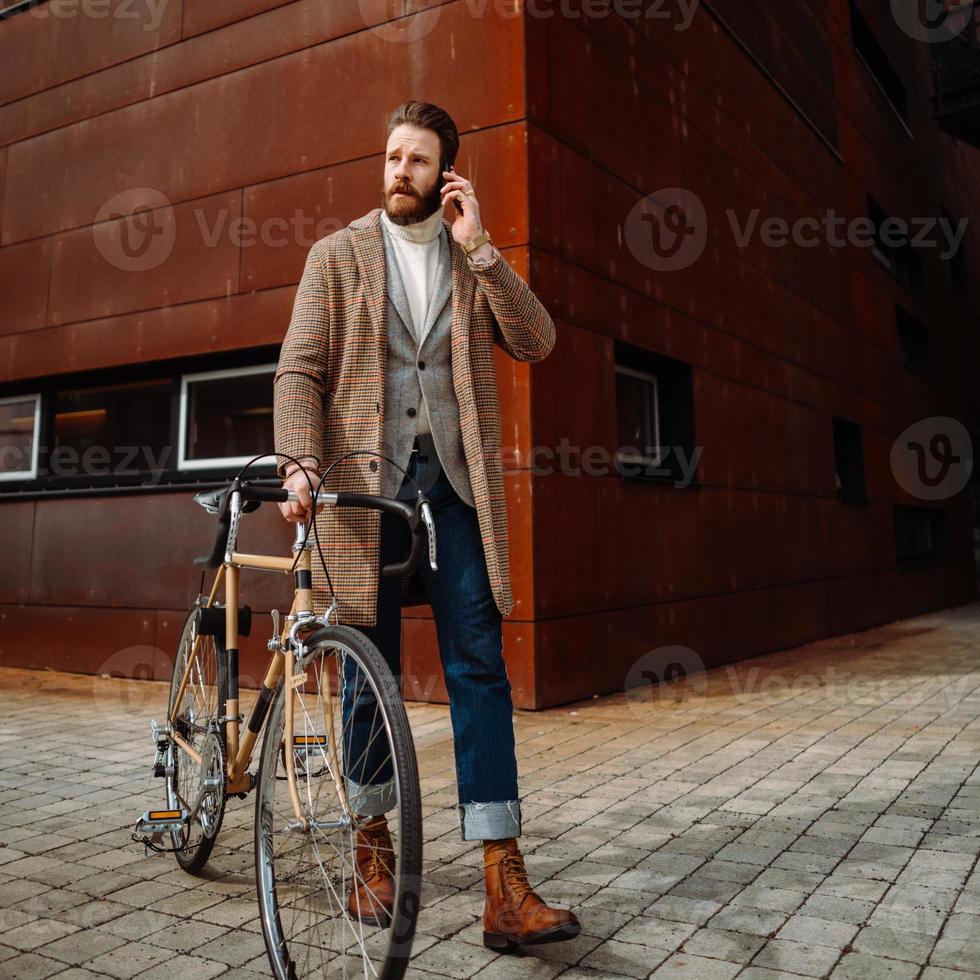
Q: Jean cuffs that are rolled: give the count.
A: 2